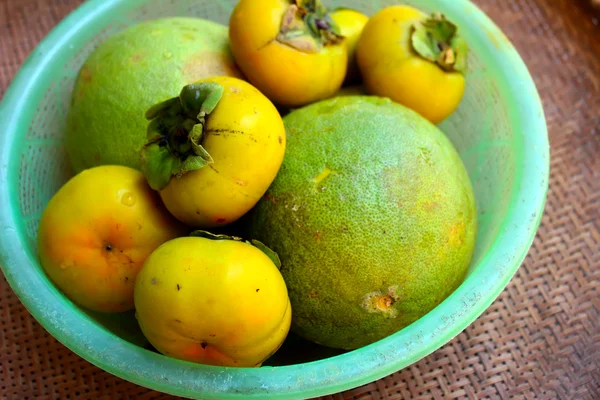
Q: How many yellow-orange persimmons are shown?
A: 6